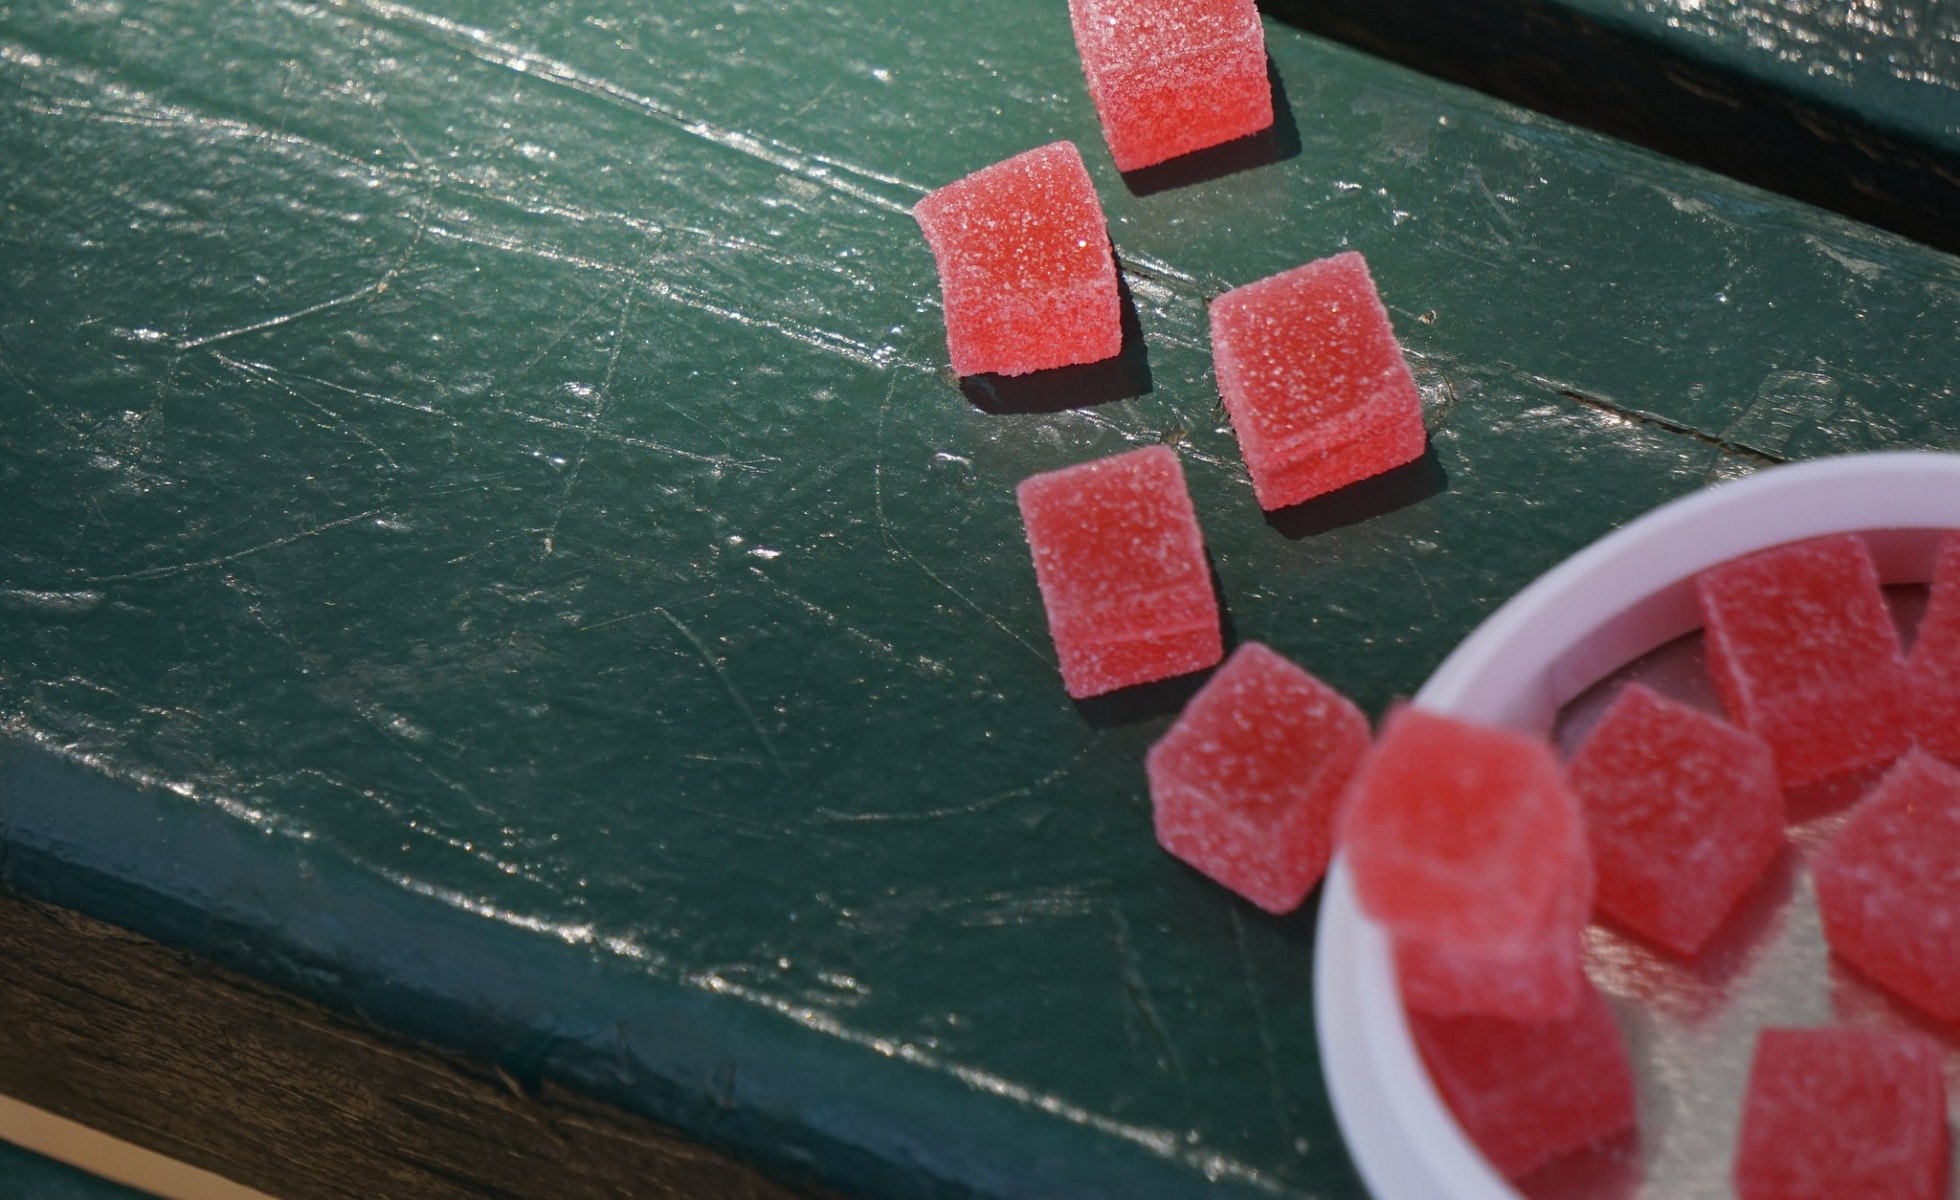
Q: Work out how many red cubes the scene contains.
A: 13